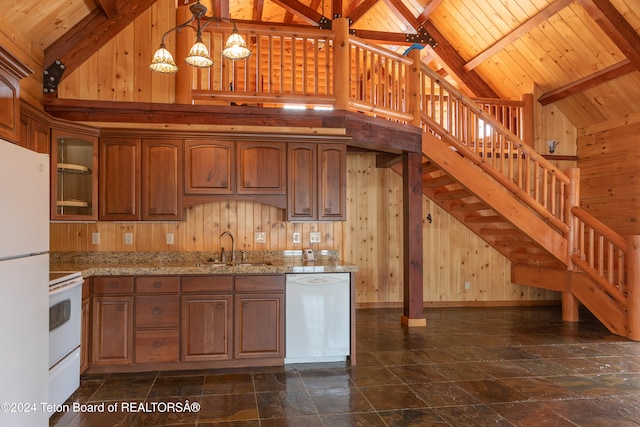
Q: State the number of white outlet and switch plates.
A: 7